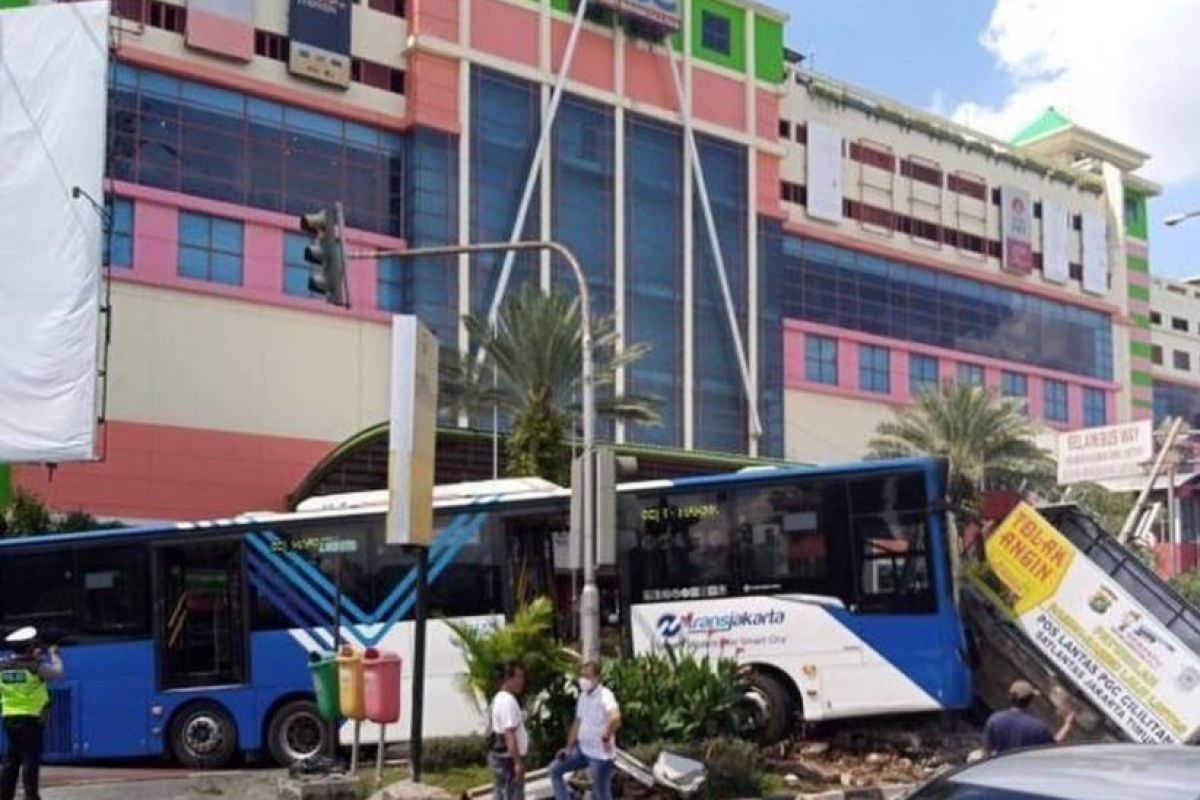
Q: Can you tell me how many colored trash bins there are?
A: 3